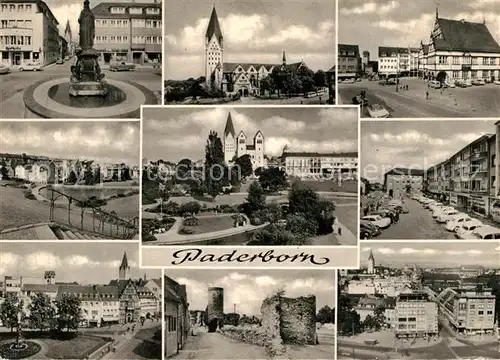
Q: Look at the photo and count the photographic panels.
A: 9